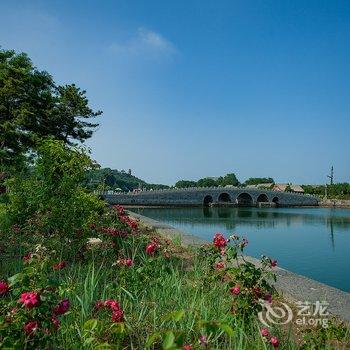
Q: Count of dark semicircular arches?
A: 5